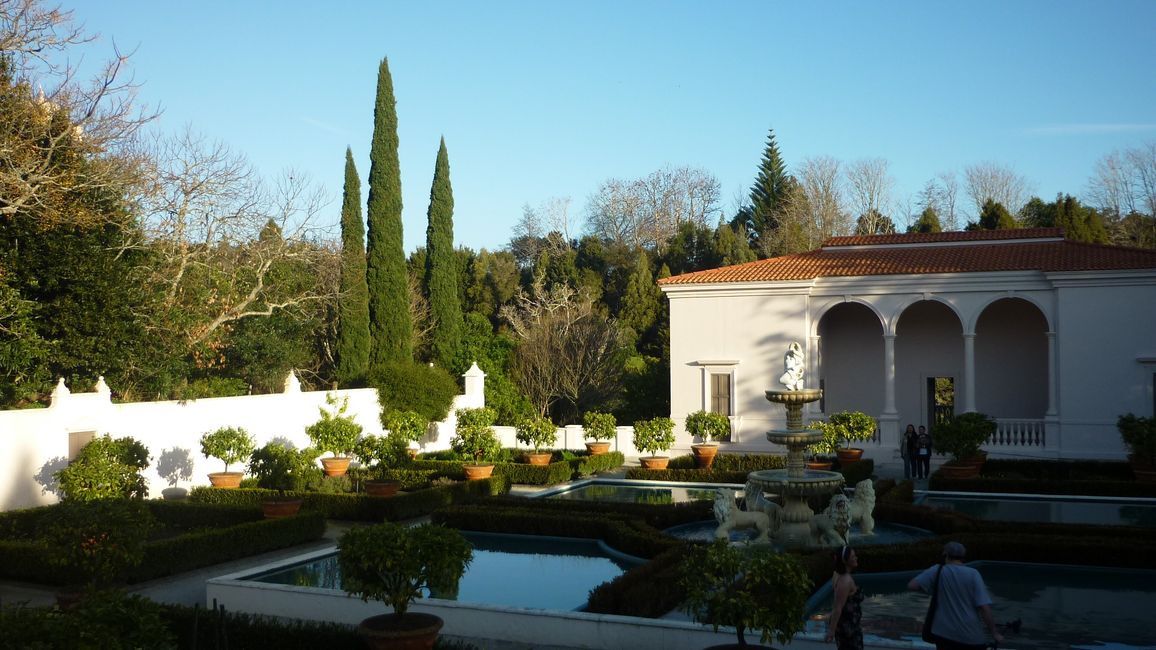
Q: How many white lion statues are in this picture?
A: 4